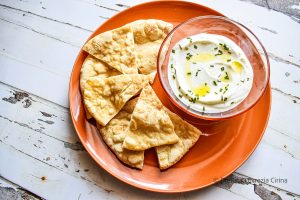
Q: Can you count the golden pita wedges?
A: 7